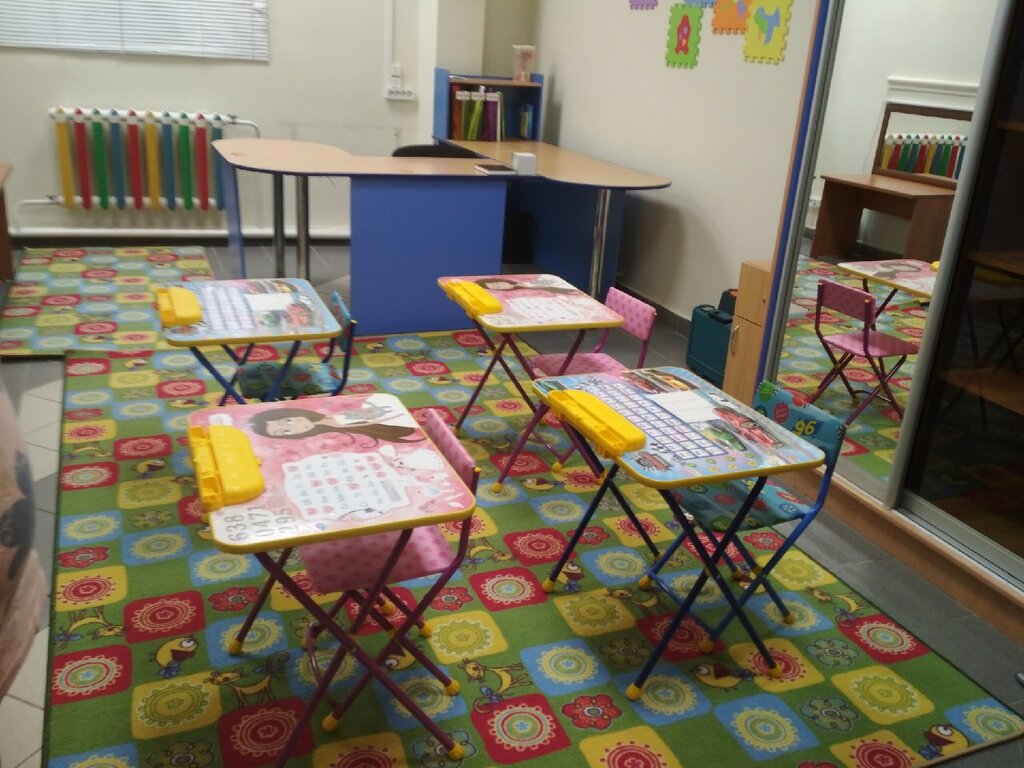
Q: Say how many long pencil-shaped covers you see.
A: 10